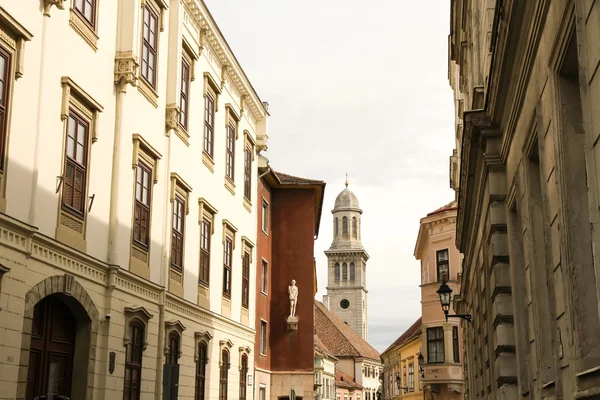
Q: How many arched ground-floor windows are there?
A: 5